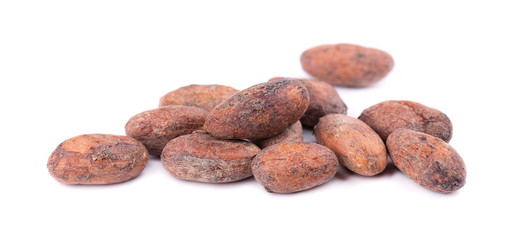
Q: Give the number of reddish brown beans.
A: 12